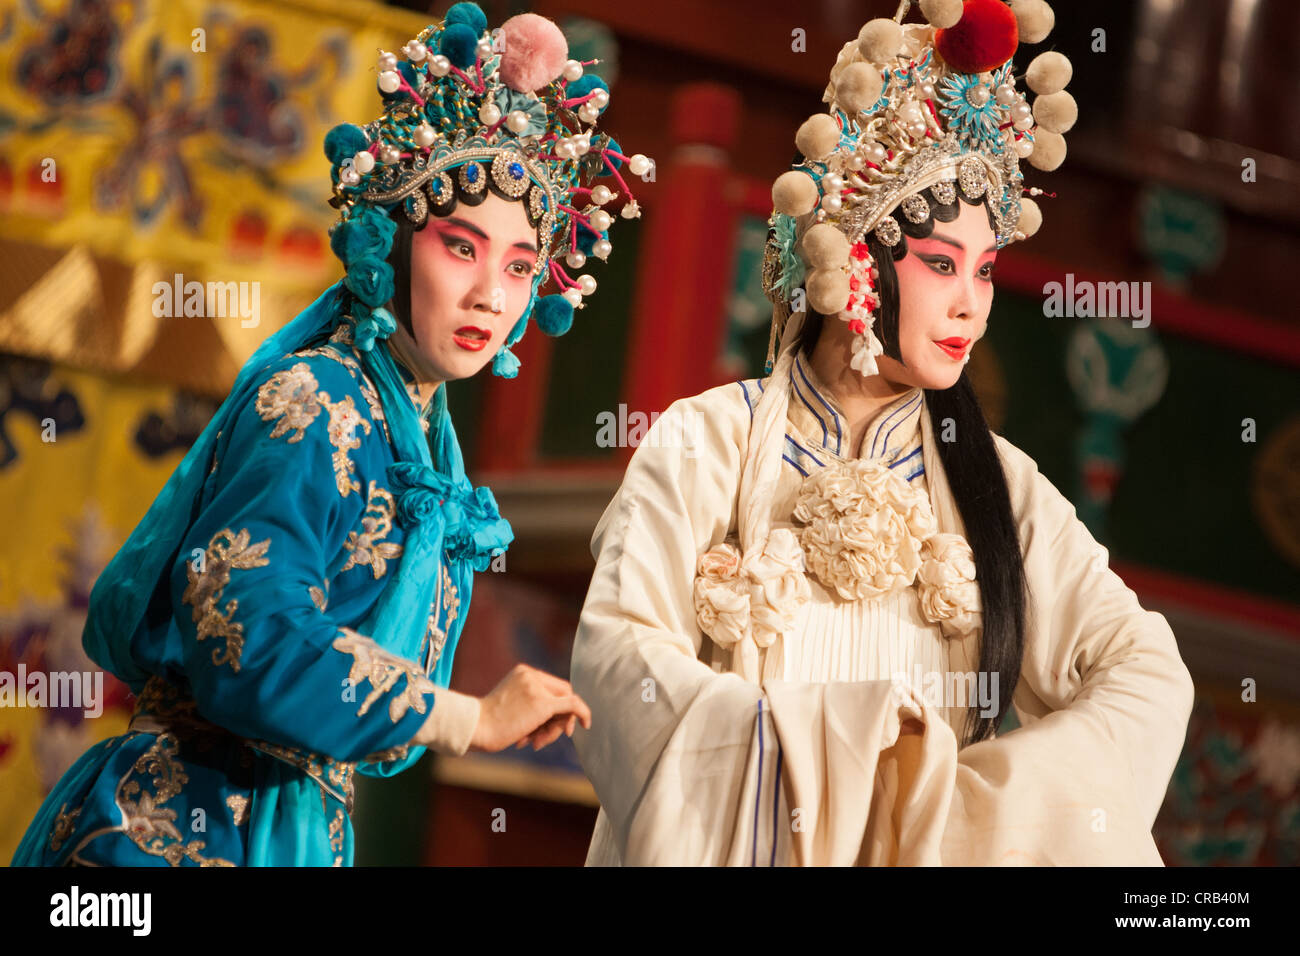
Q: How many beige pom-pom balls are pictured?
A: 12